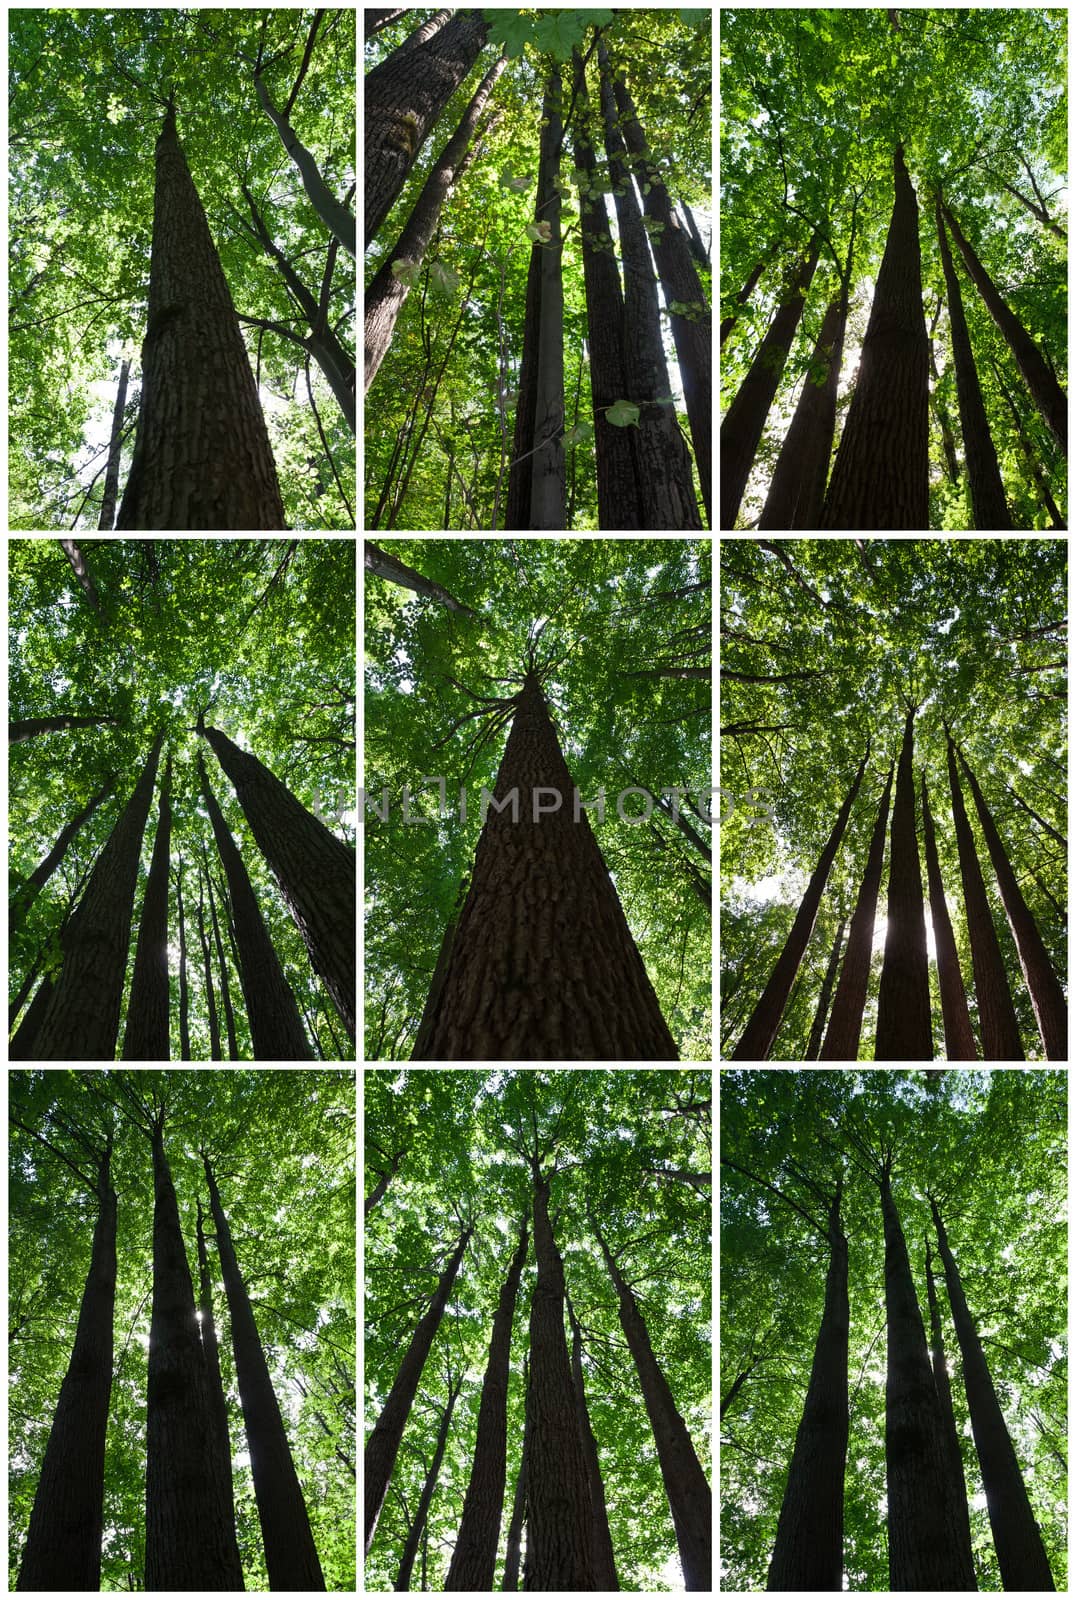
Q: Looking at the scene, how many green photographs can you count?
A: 9